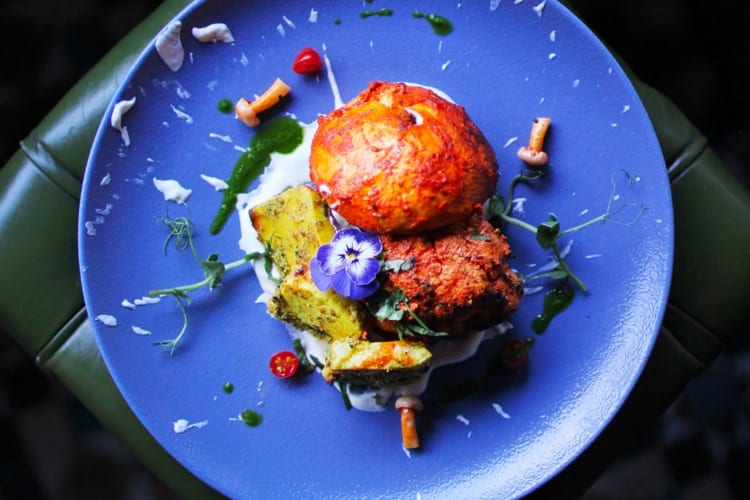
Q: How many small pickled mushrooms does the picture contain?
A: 3